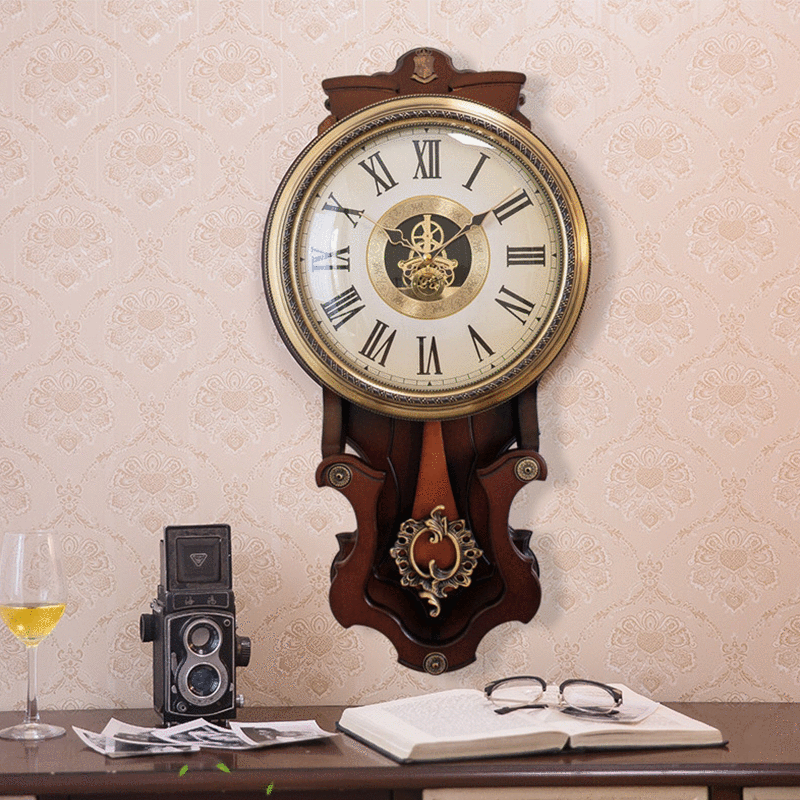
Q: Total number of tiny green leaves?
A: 3